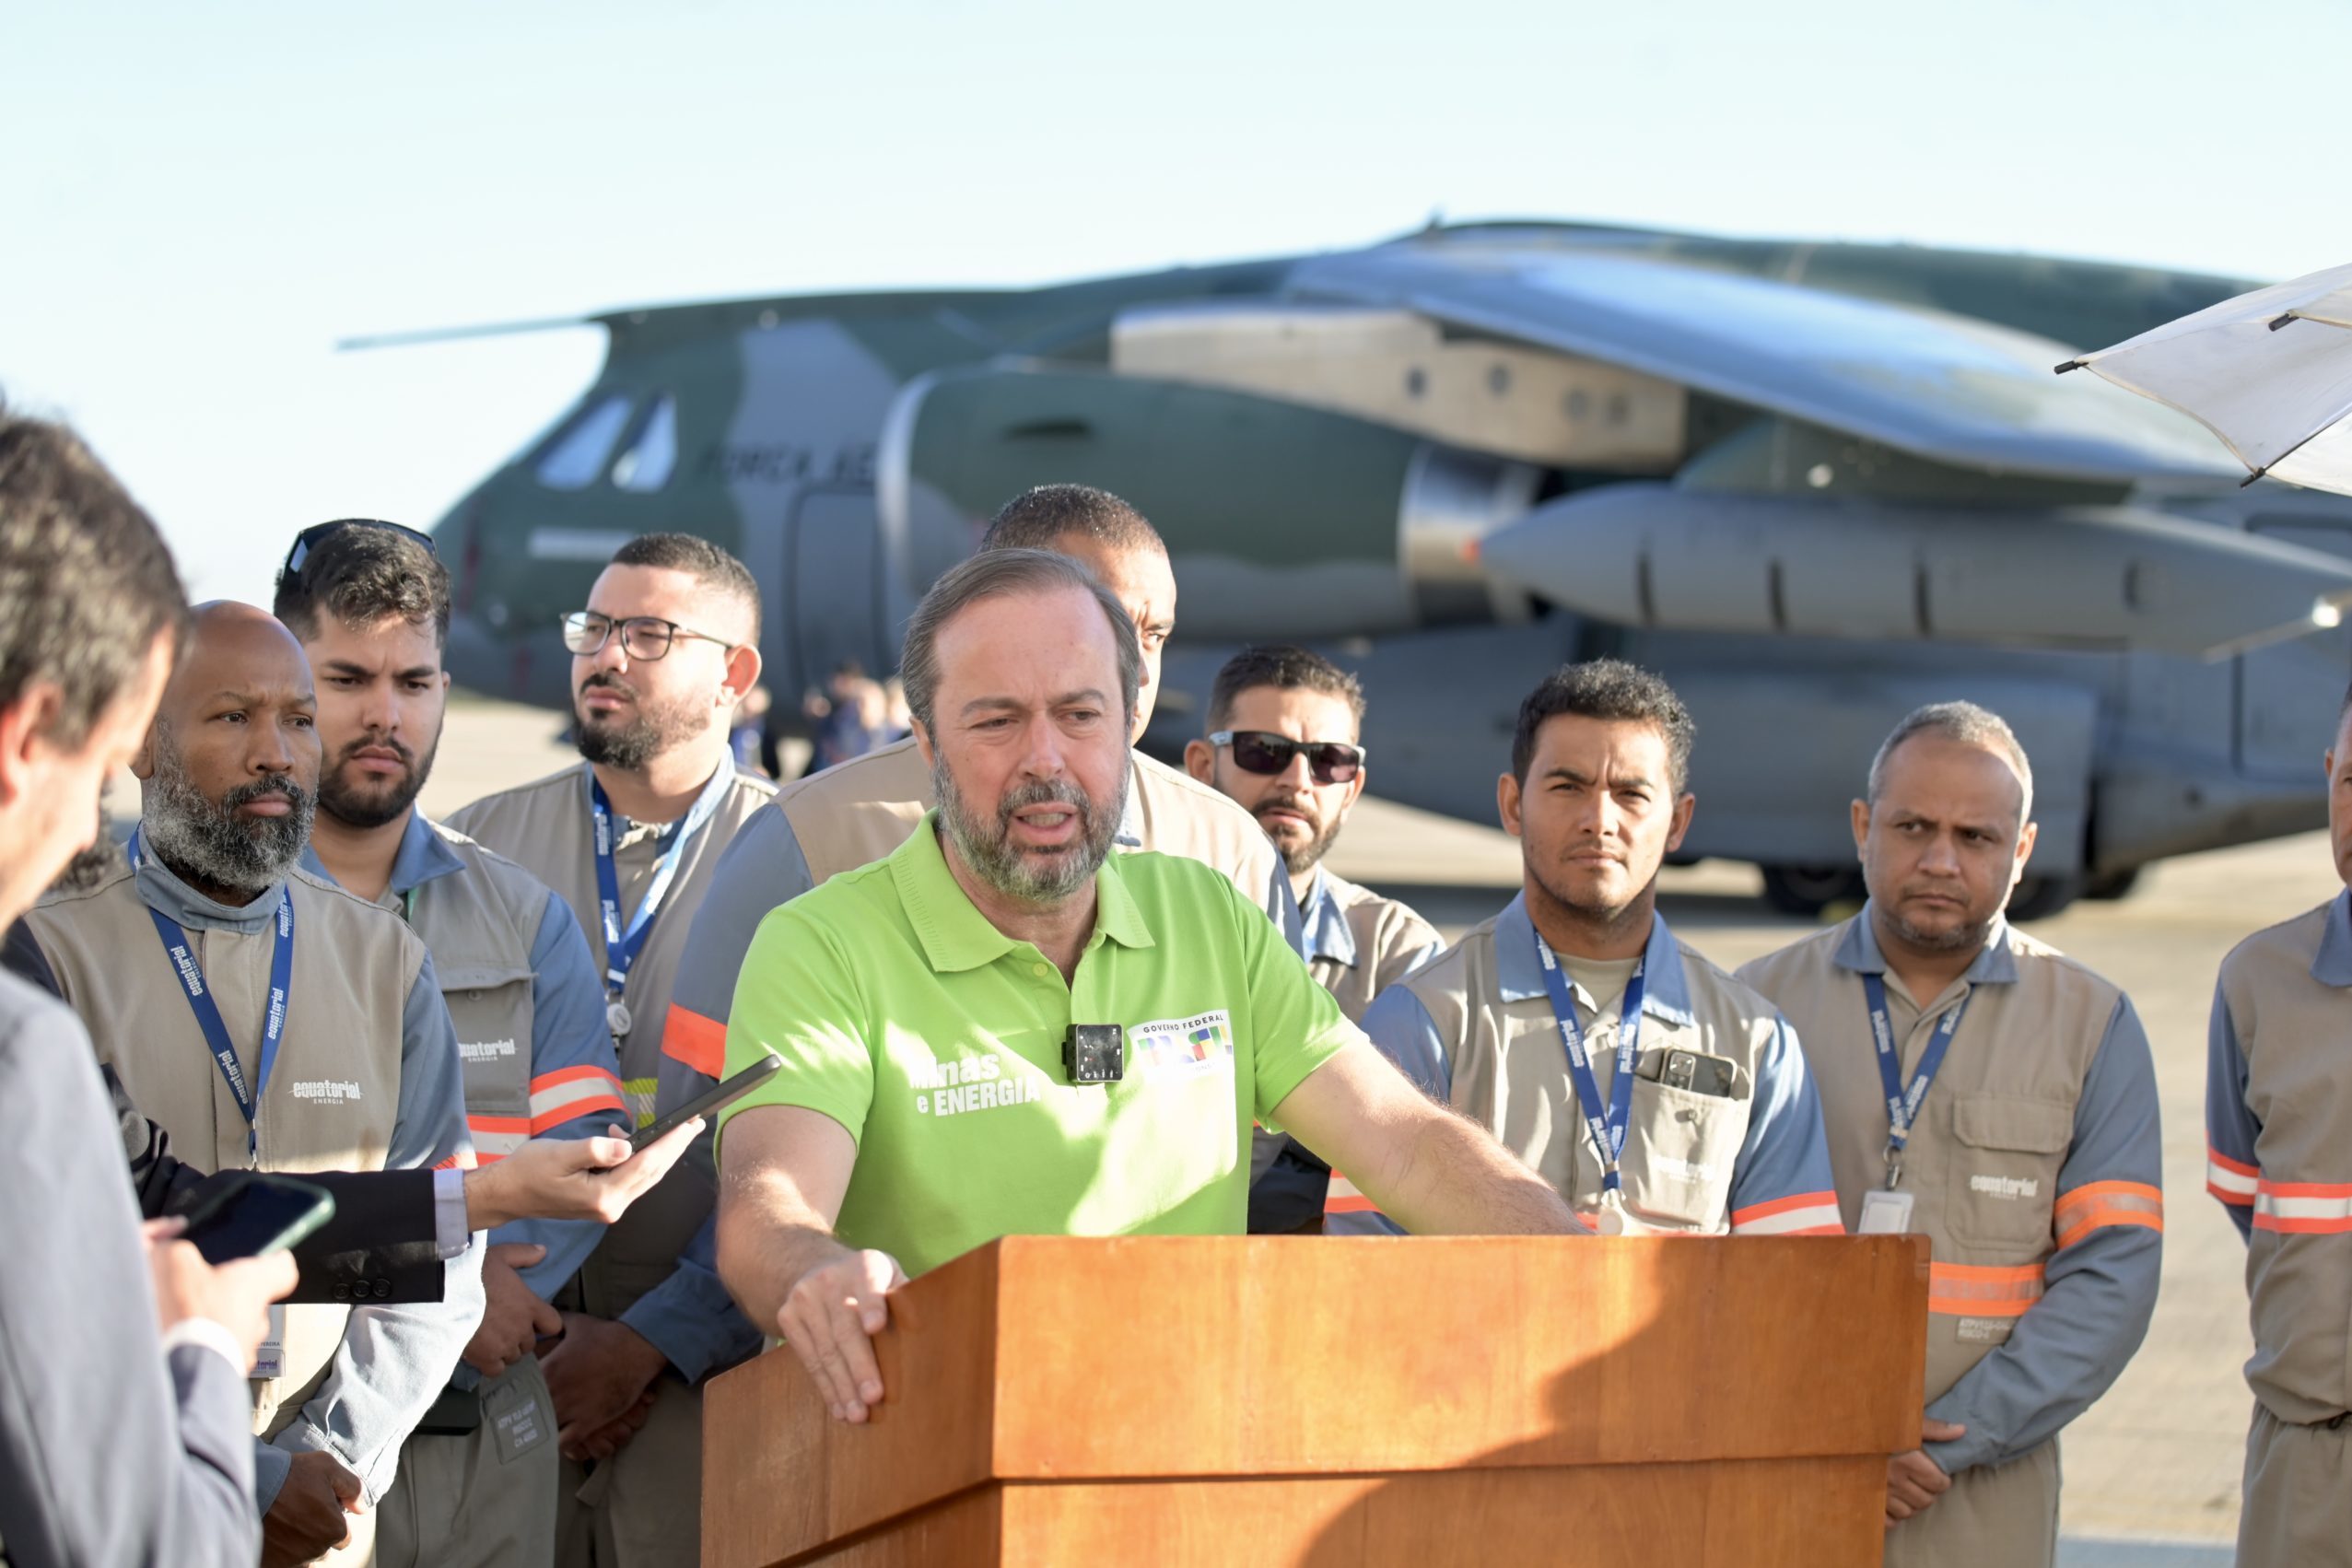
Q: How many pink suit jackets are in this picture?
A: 0